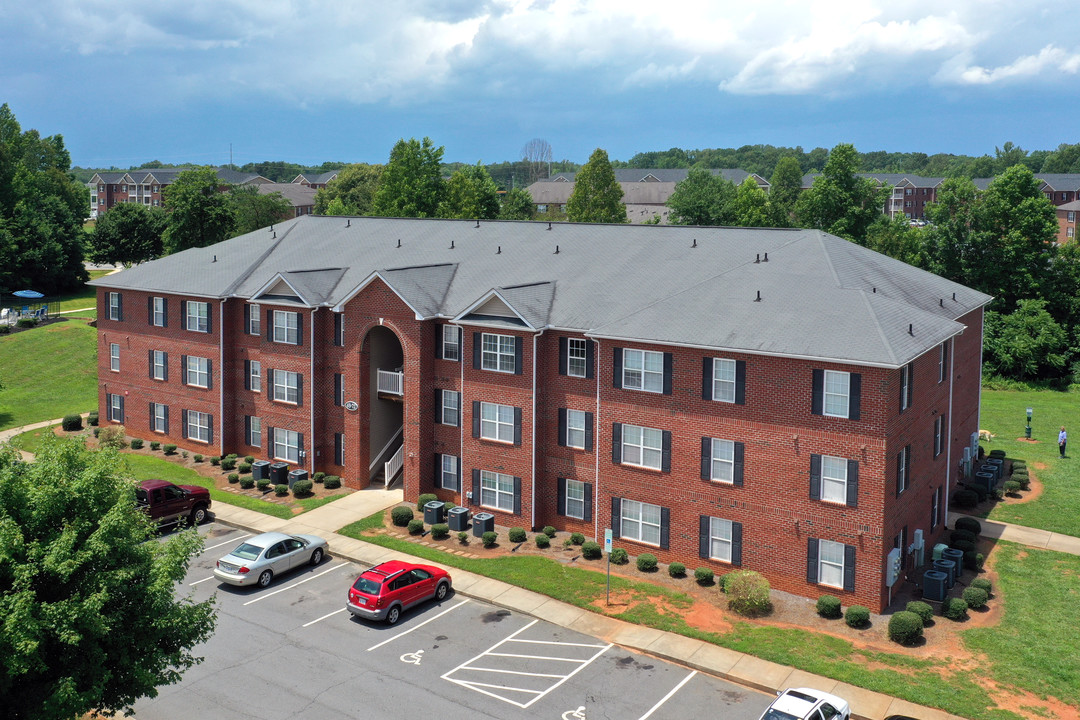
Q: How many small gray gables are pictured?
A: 2